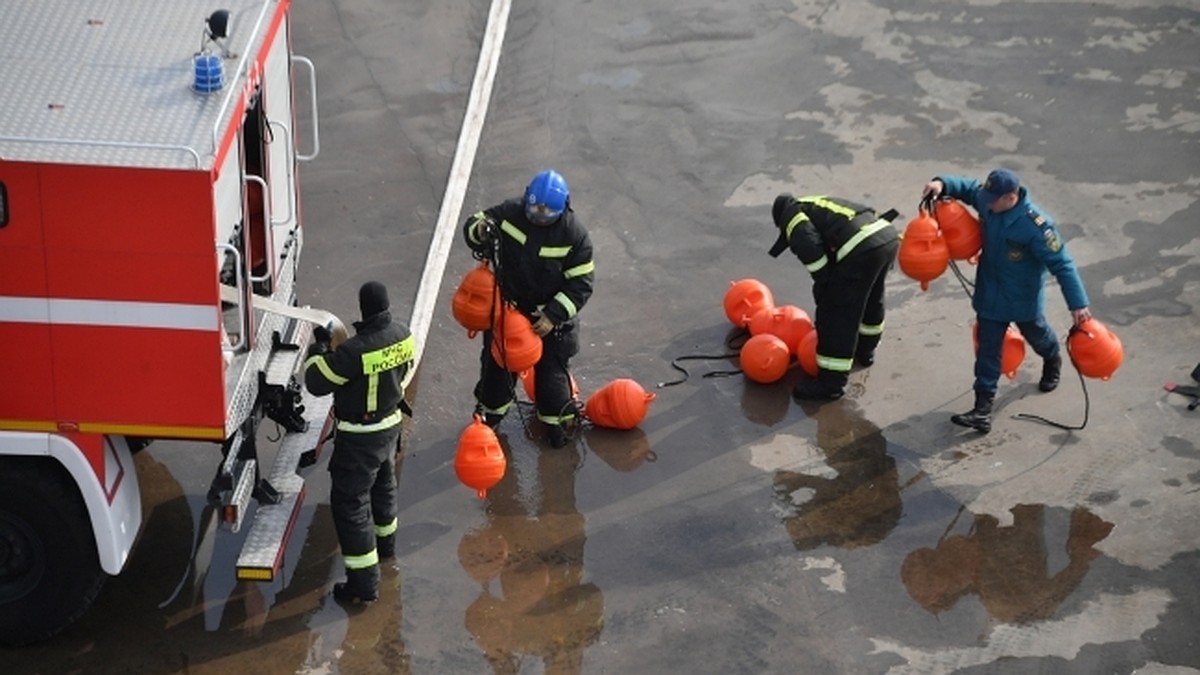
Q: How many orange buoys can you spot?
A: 13